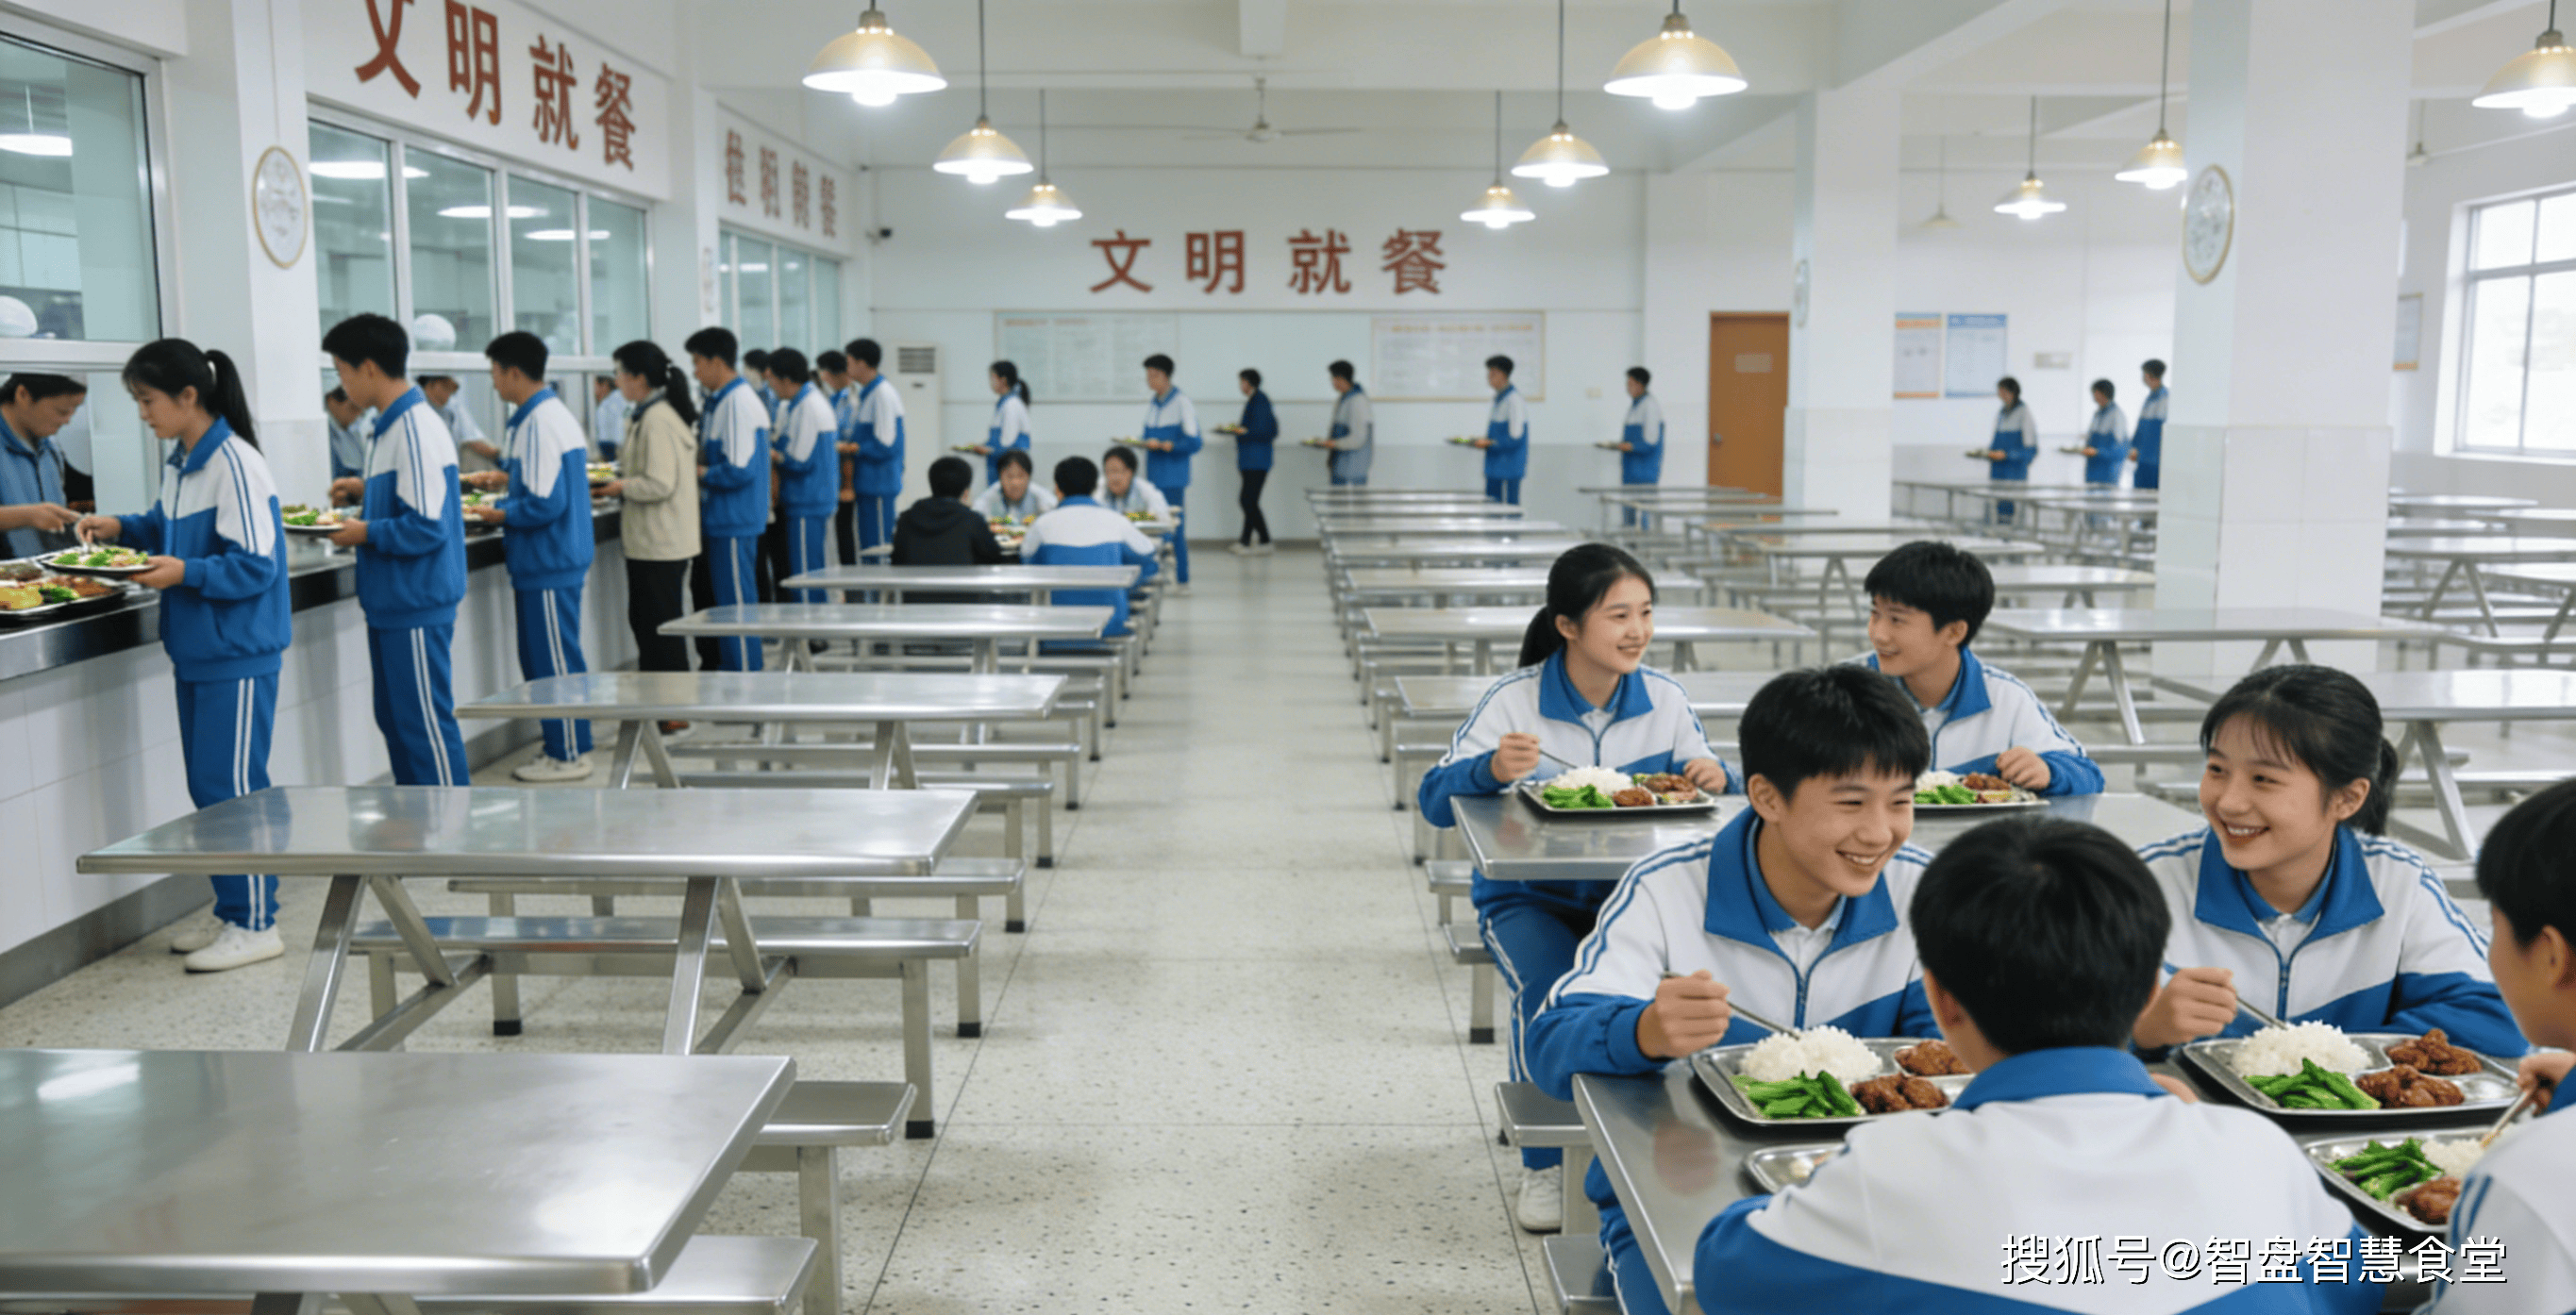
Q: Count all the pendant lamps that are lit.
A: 9